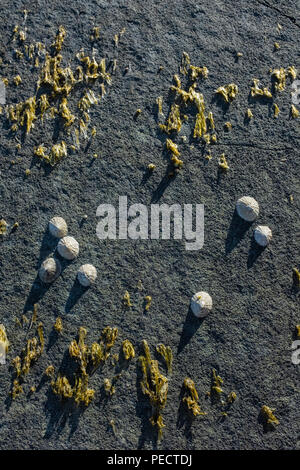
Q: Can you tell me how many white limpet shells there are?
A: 7